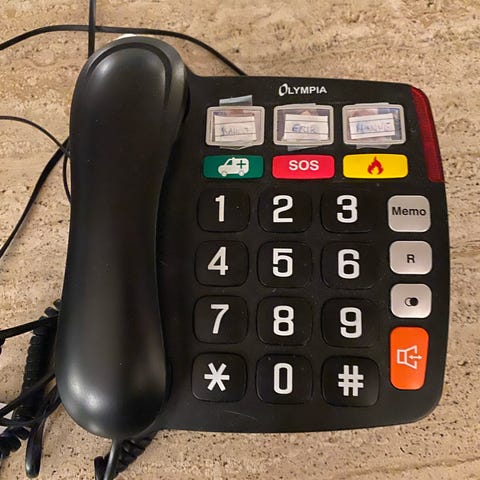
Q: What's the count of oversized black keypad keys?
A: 12